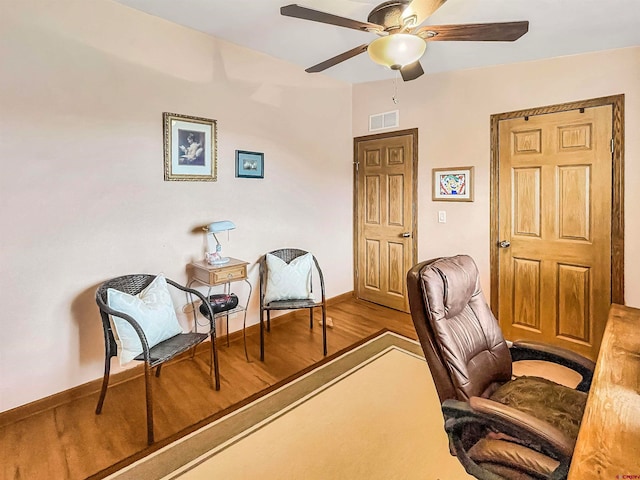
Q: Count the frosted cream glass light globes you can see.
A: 1